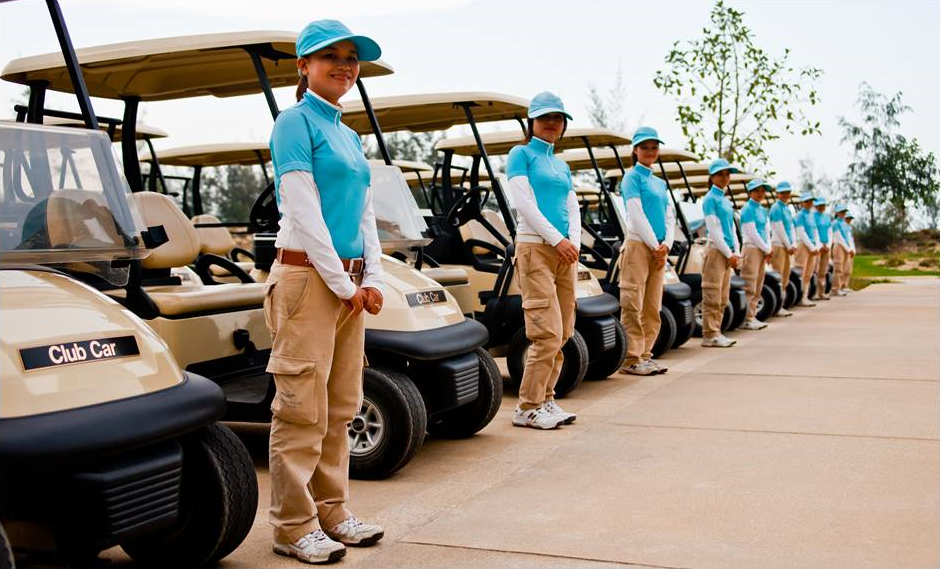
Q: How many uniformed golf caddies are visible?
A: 10